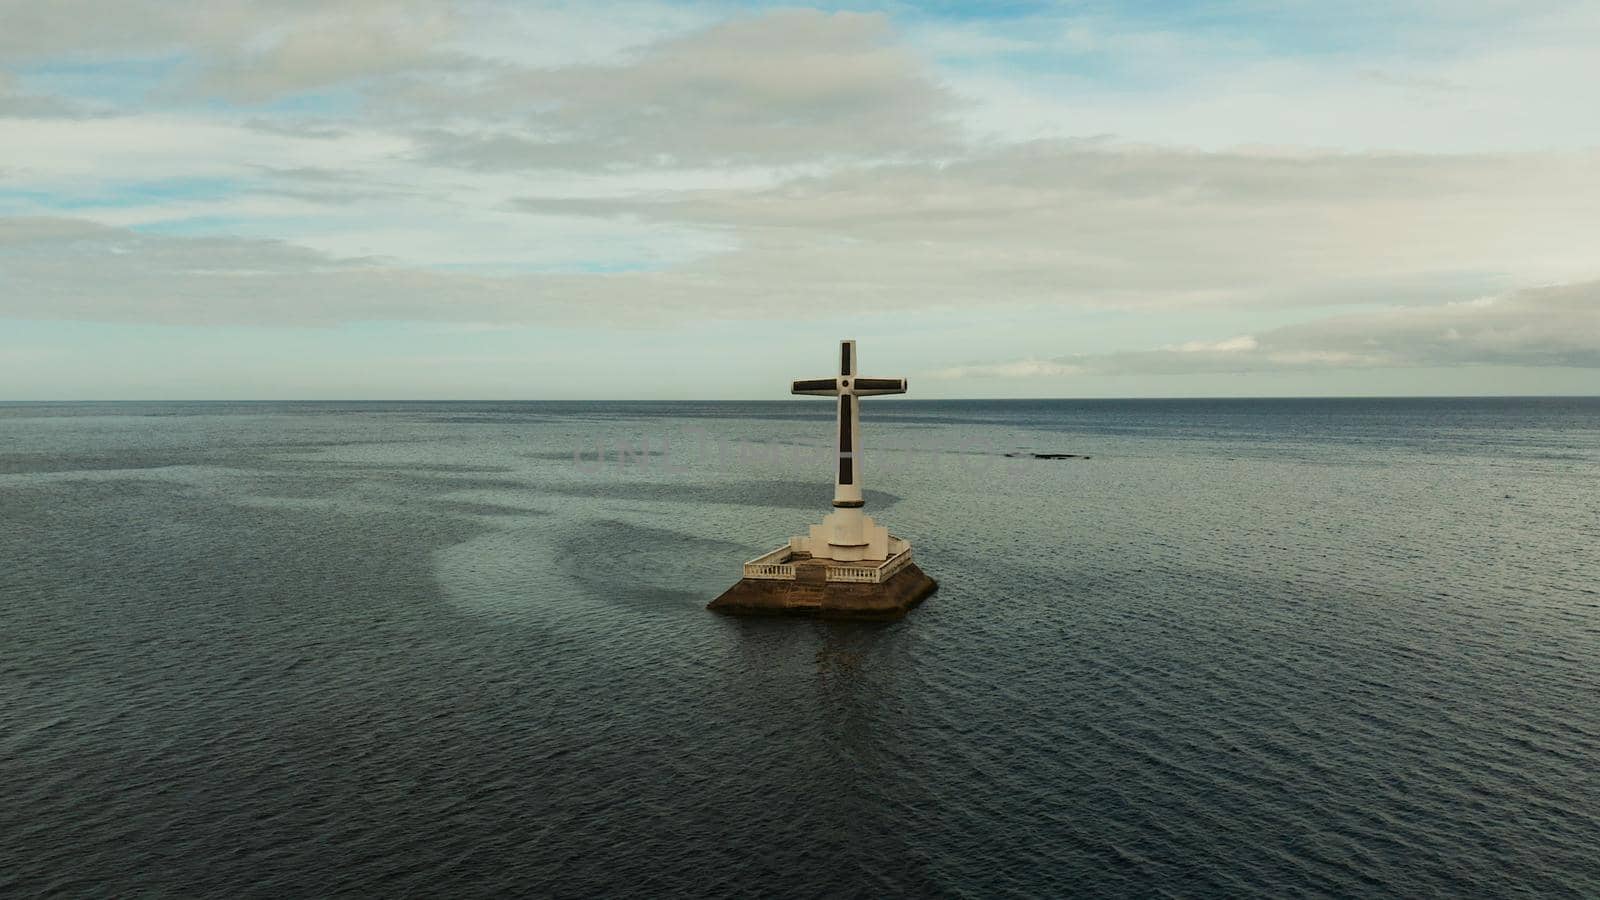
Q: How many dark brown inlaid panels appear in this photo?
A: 4